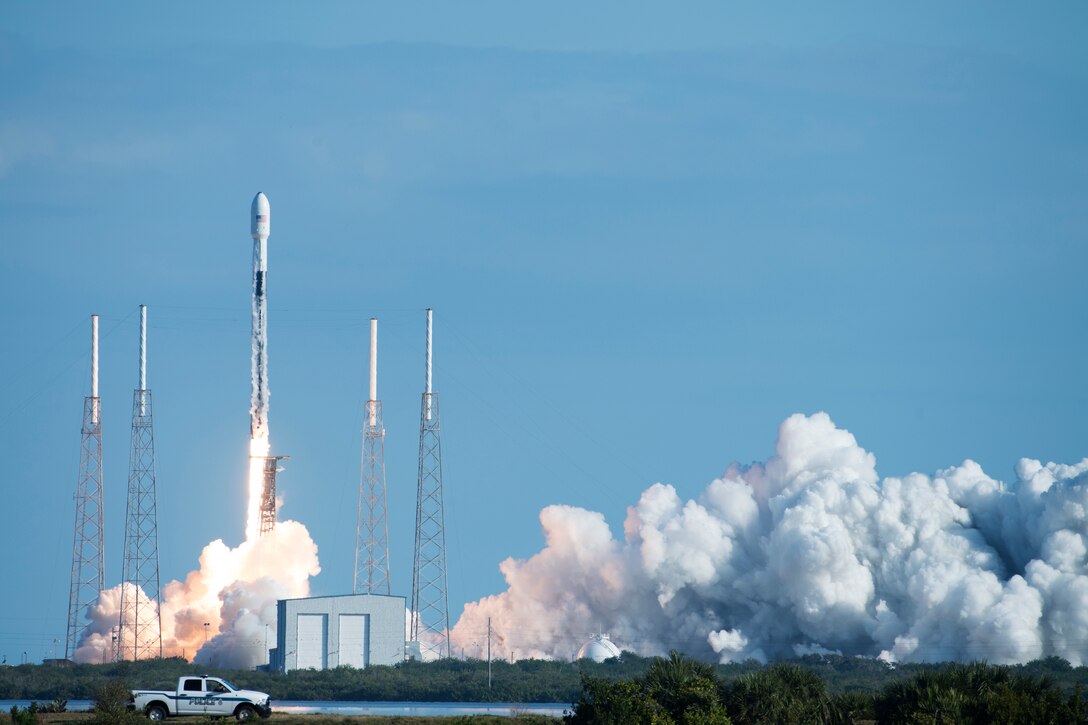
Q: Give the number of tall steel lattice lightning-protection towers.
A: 4